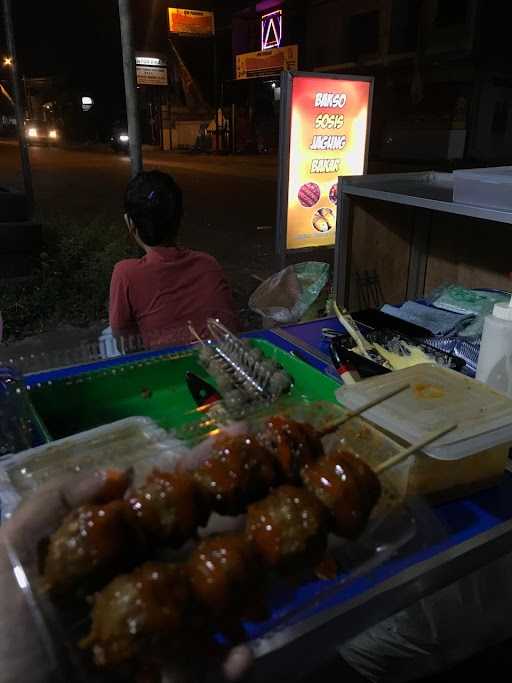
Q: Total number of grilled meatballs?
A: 8